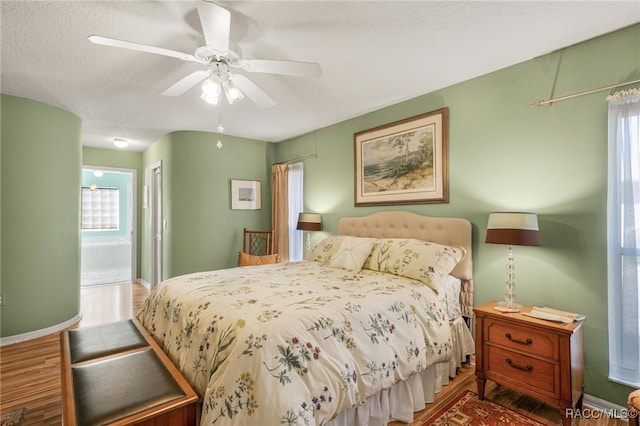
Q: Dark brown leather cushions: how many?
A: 2